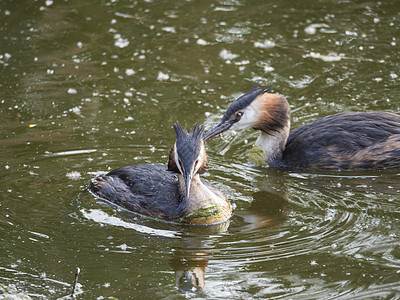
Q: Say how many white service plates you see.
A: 0